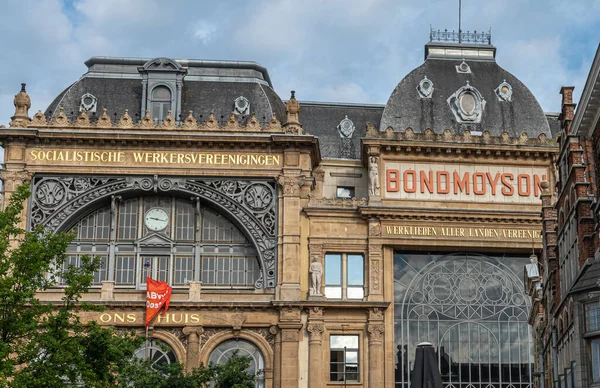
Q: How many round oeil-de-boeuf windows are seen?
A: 7